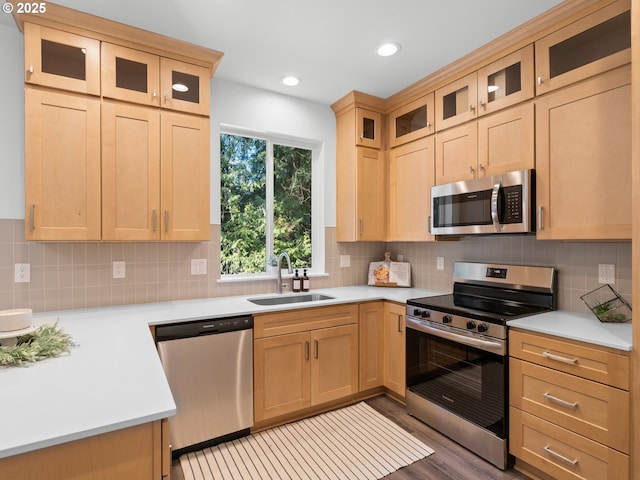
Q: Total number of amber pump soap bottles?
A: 2